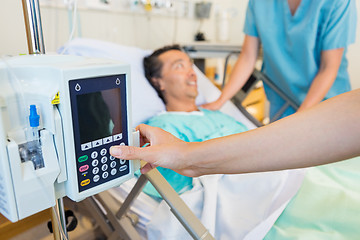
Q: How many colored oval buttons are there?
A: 3